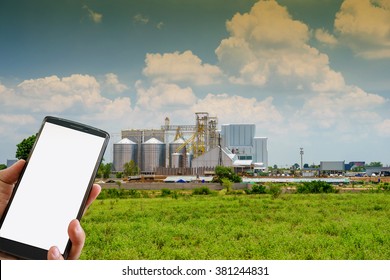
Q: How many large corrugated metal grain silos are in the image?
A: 3